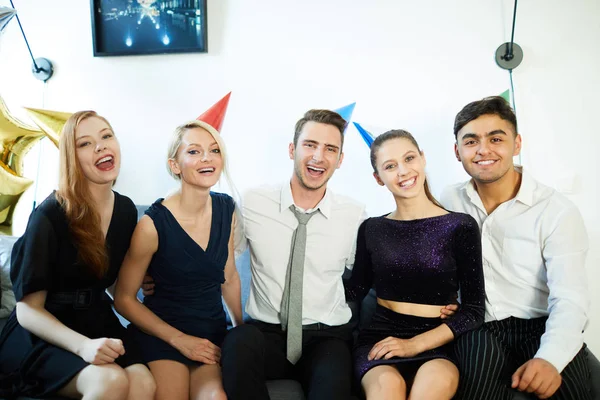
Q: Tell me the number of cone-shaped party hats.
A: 5